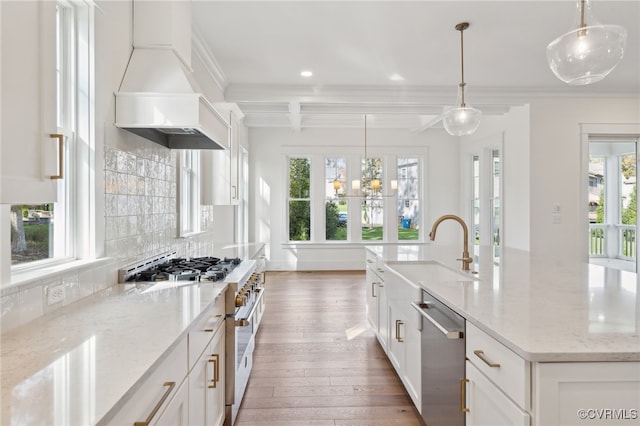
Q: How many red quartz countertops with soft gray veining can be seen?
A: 0